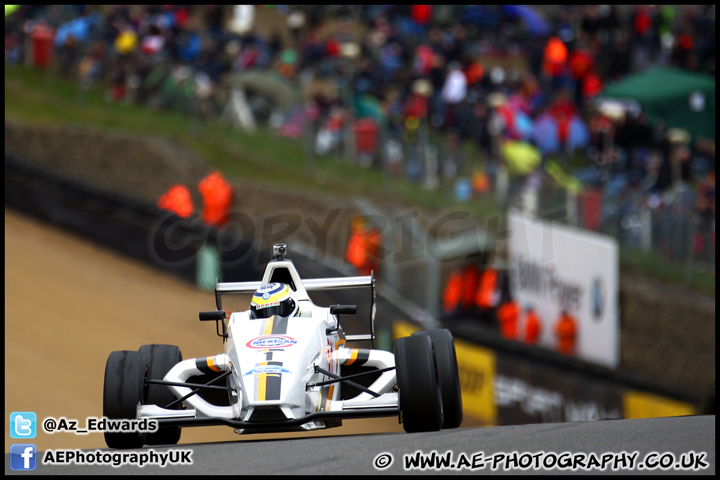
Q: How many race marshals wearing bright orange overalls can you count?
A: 9